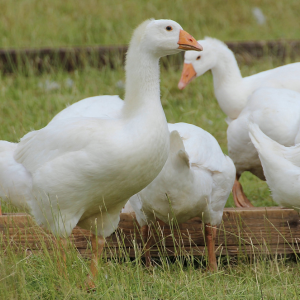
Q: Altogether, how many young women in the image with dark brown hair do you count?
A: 0